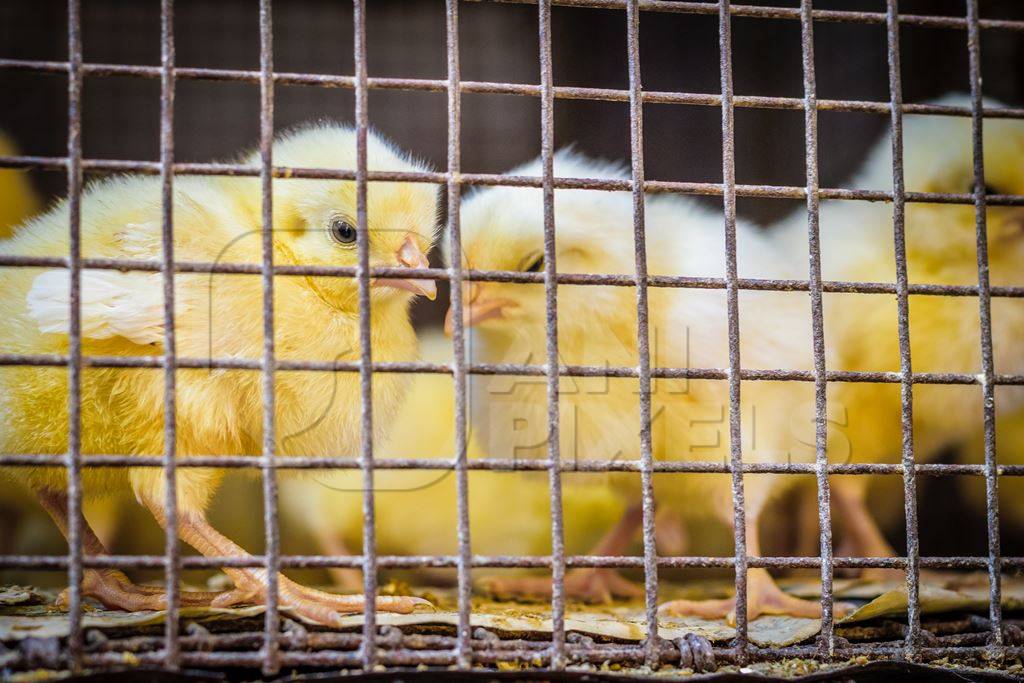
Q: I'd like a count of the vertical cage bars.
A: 11